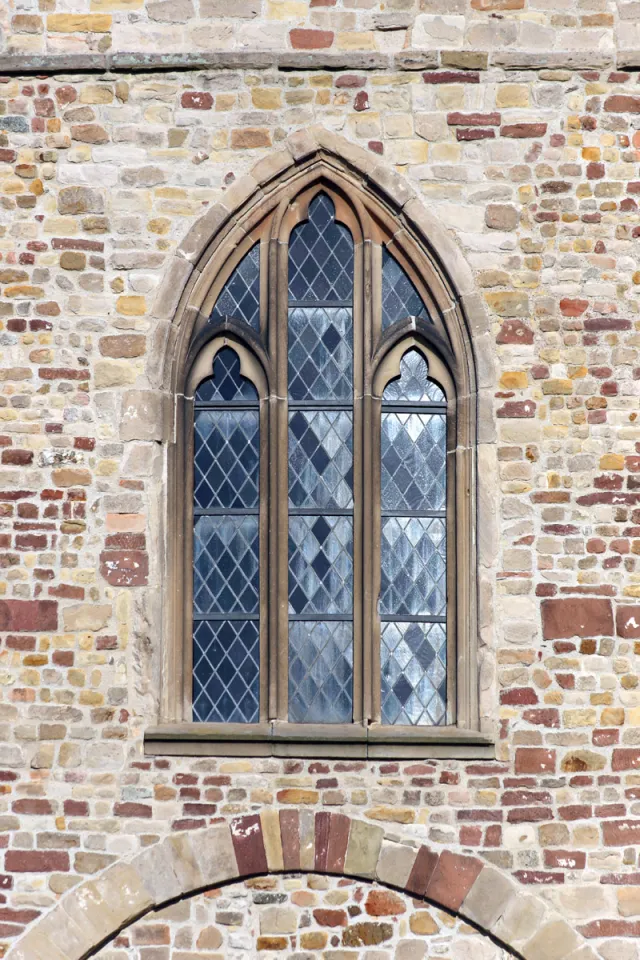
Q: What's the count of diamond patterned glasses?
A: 15